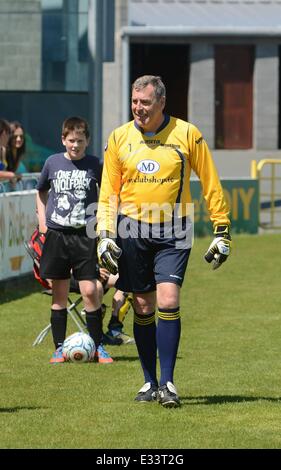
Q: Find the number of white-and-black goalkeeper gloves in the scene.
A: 2